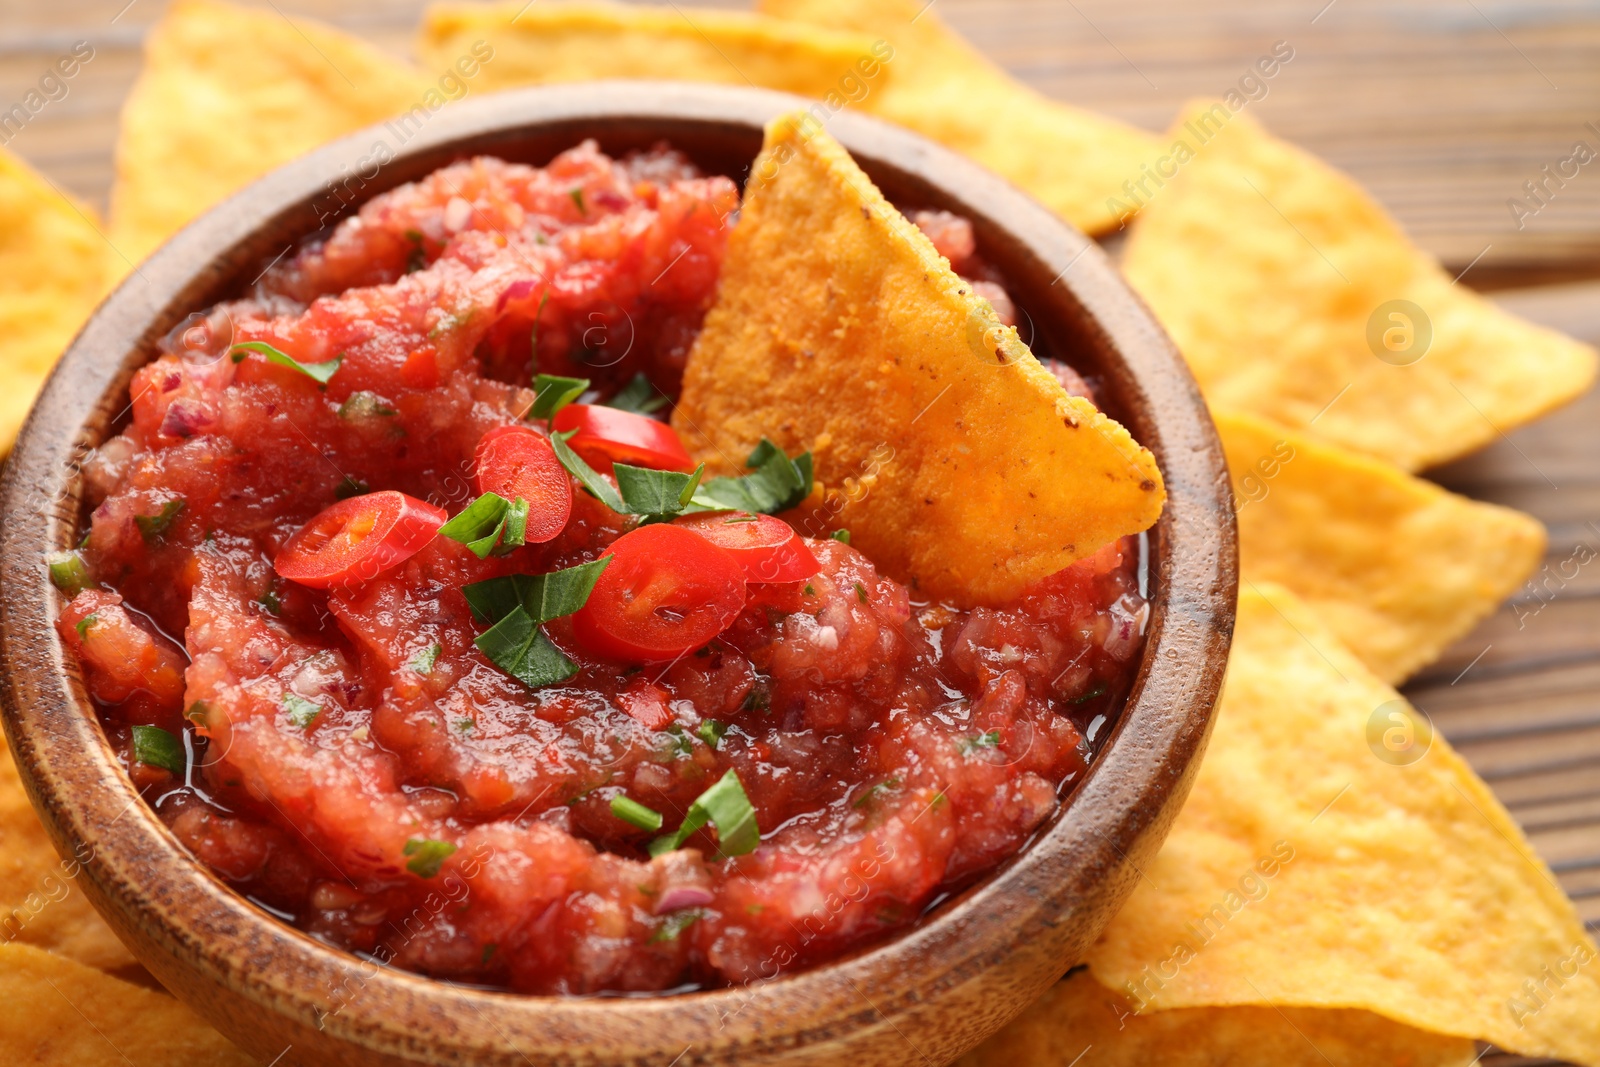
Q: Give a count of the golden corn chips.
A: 11